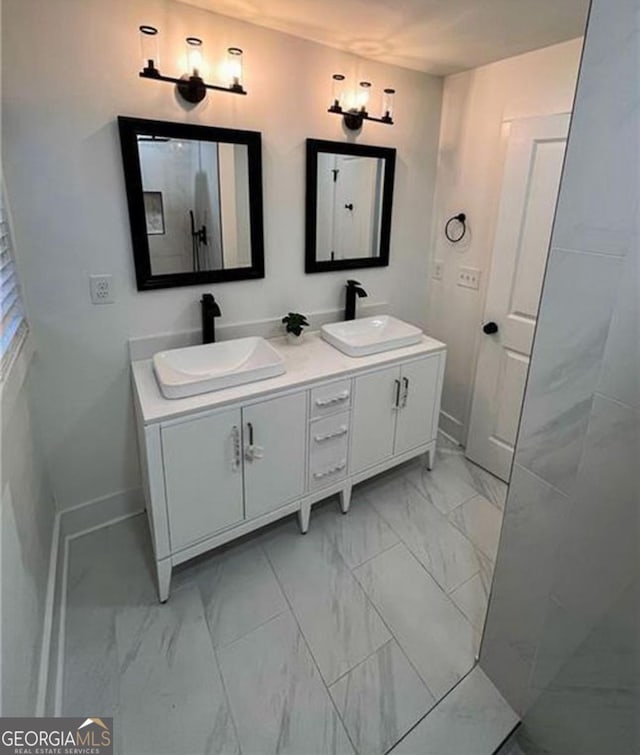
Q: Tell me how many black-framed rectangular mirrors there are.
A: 2